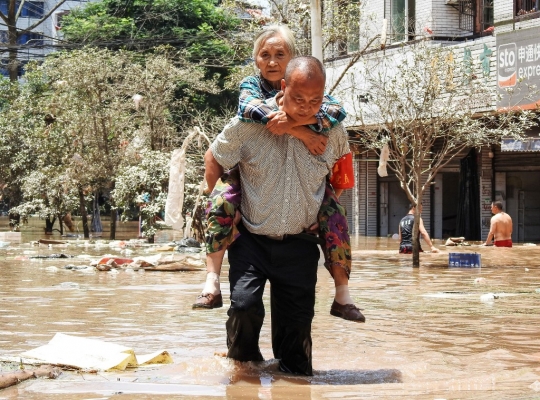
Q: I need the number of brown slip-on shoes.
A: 2